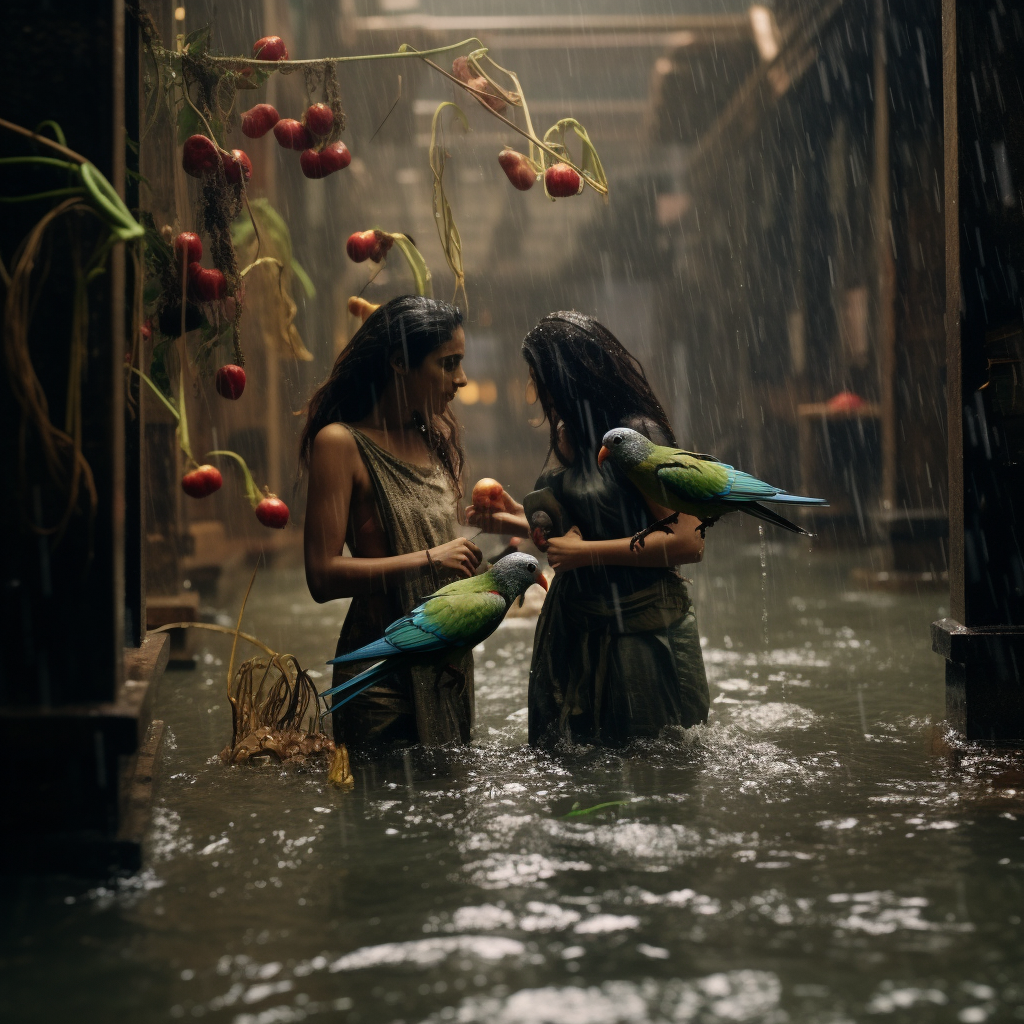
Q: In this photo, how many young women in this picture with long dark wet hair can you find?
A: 2